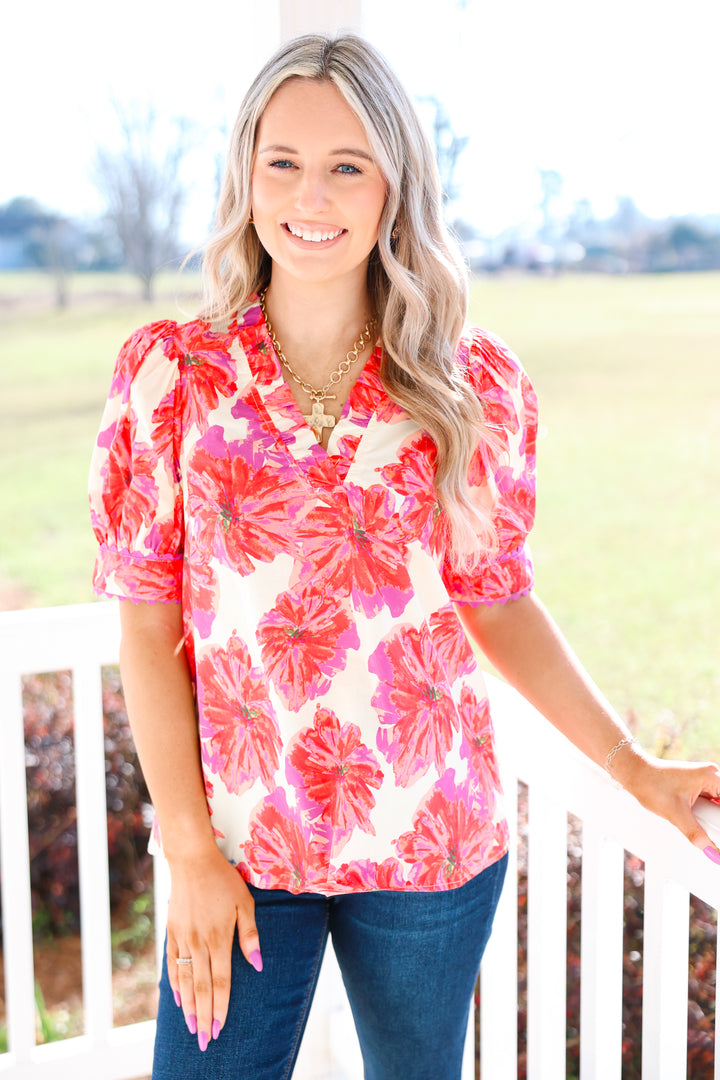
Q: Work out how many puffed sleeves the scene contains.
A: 2